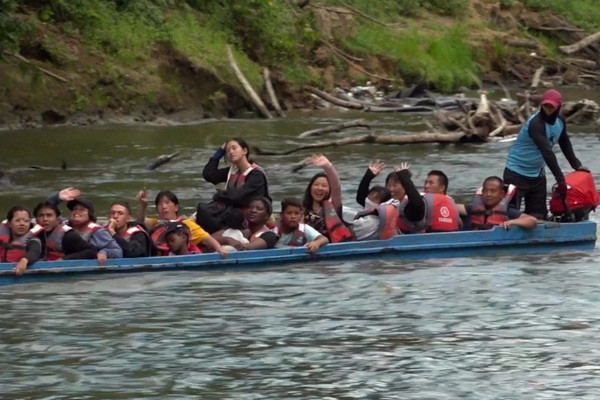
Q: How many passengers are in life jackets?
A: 14